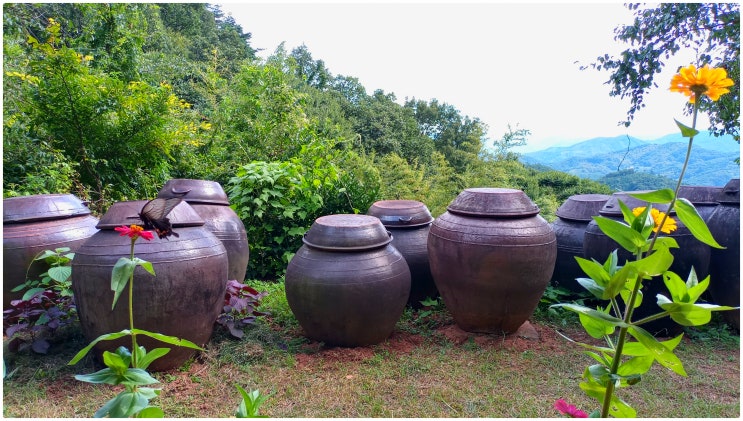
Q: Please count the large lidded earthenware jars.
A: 10